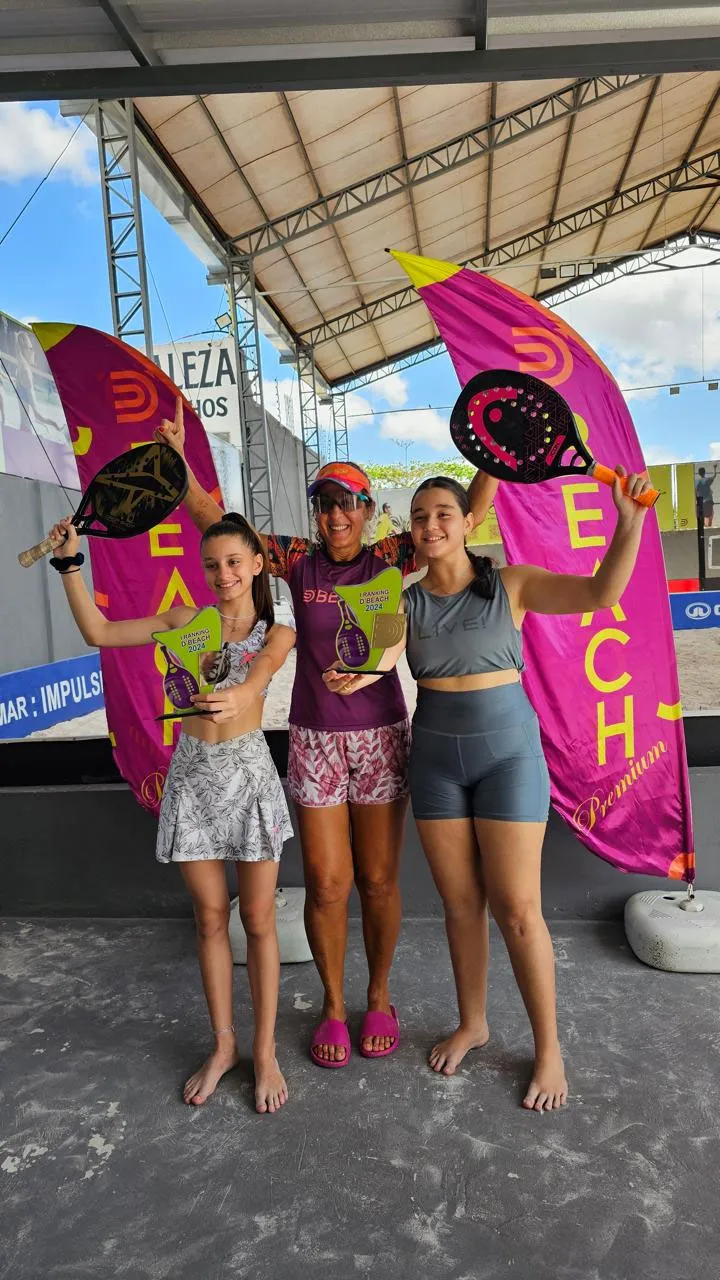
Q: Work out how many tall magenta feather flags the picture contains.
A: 2